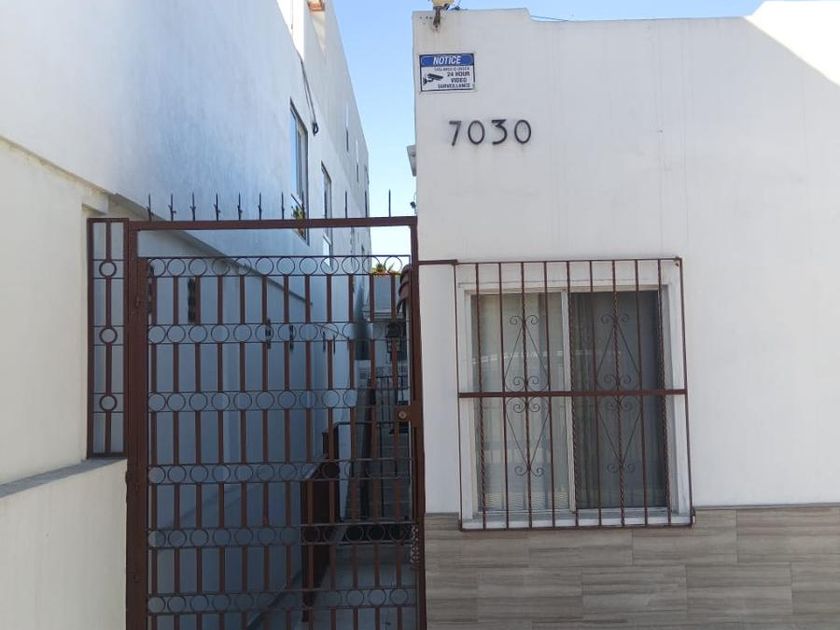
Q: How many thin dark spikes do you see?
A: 12